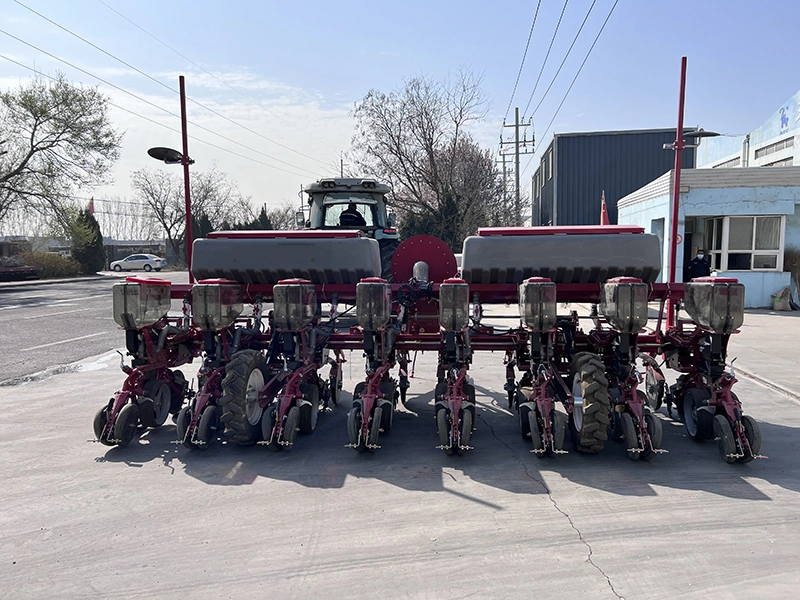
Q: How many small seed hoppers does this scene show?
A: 8